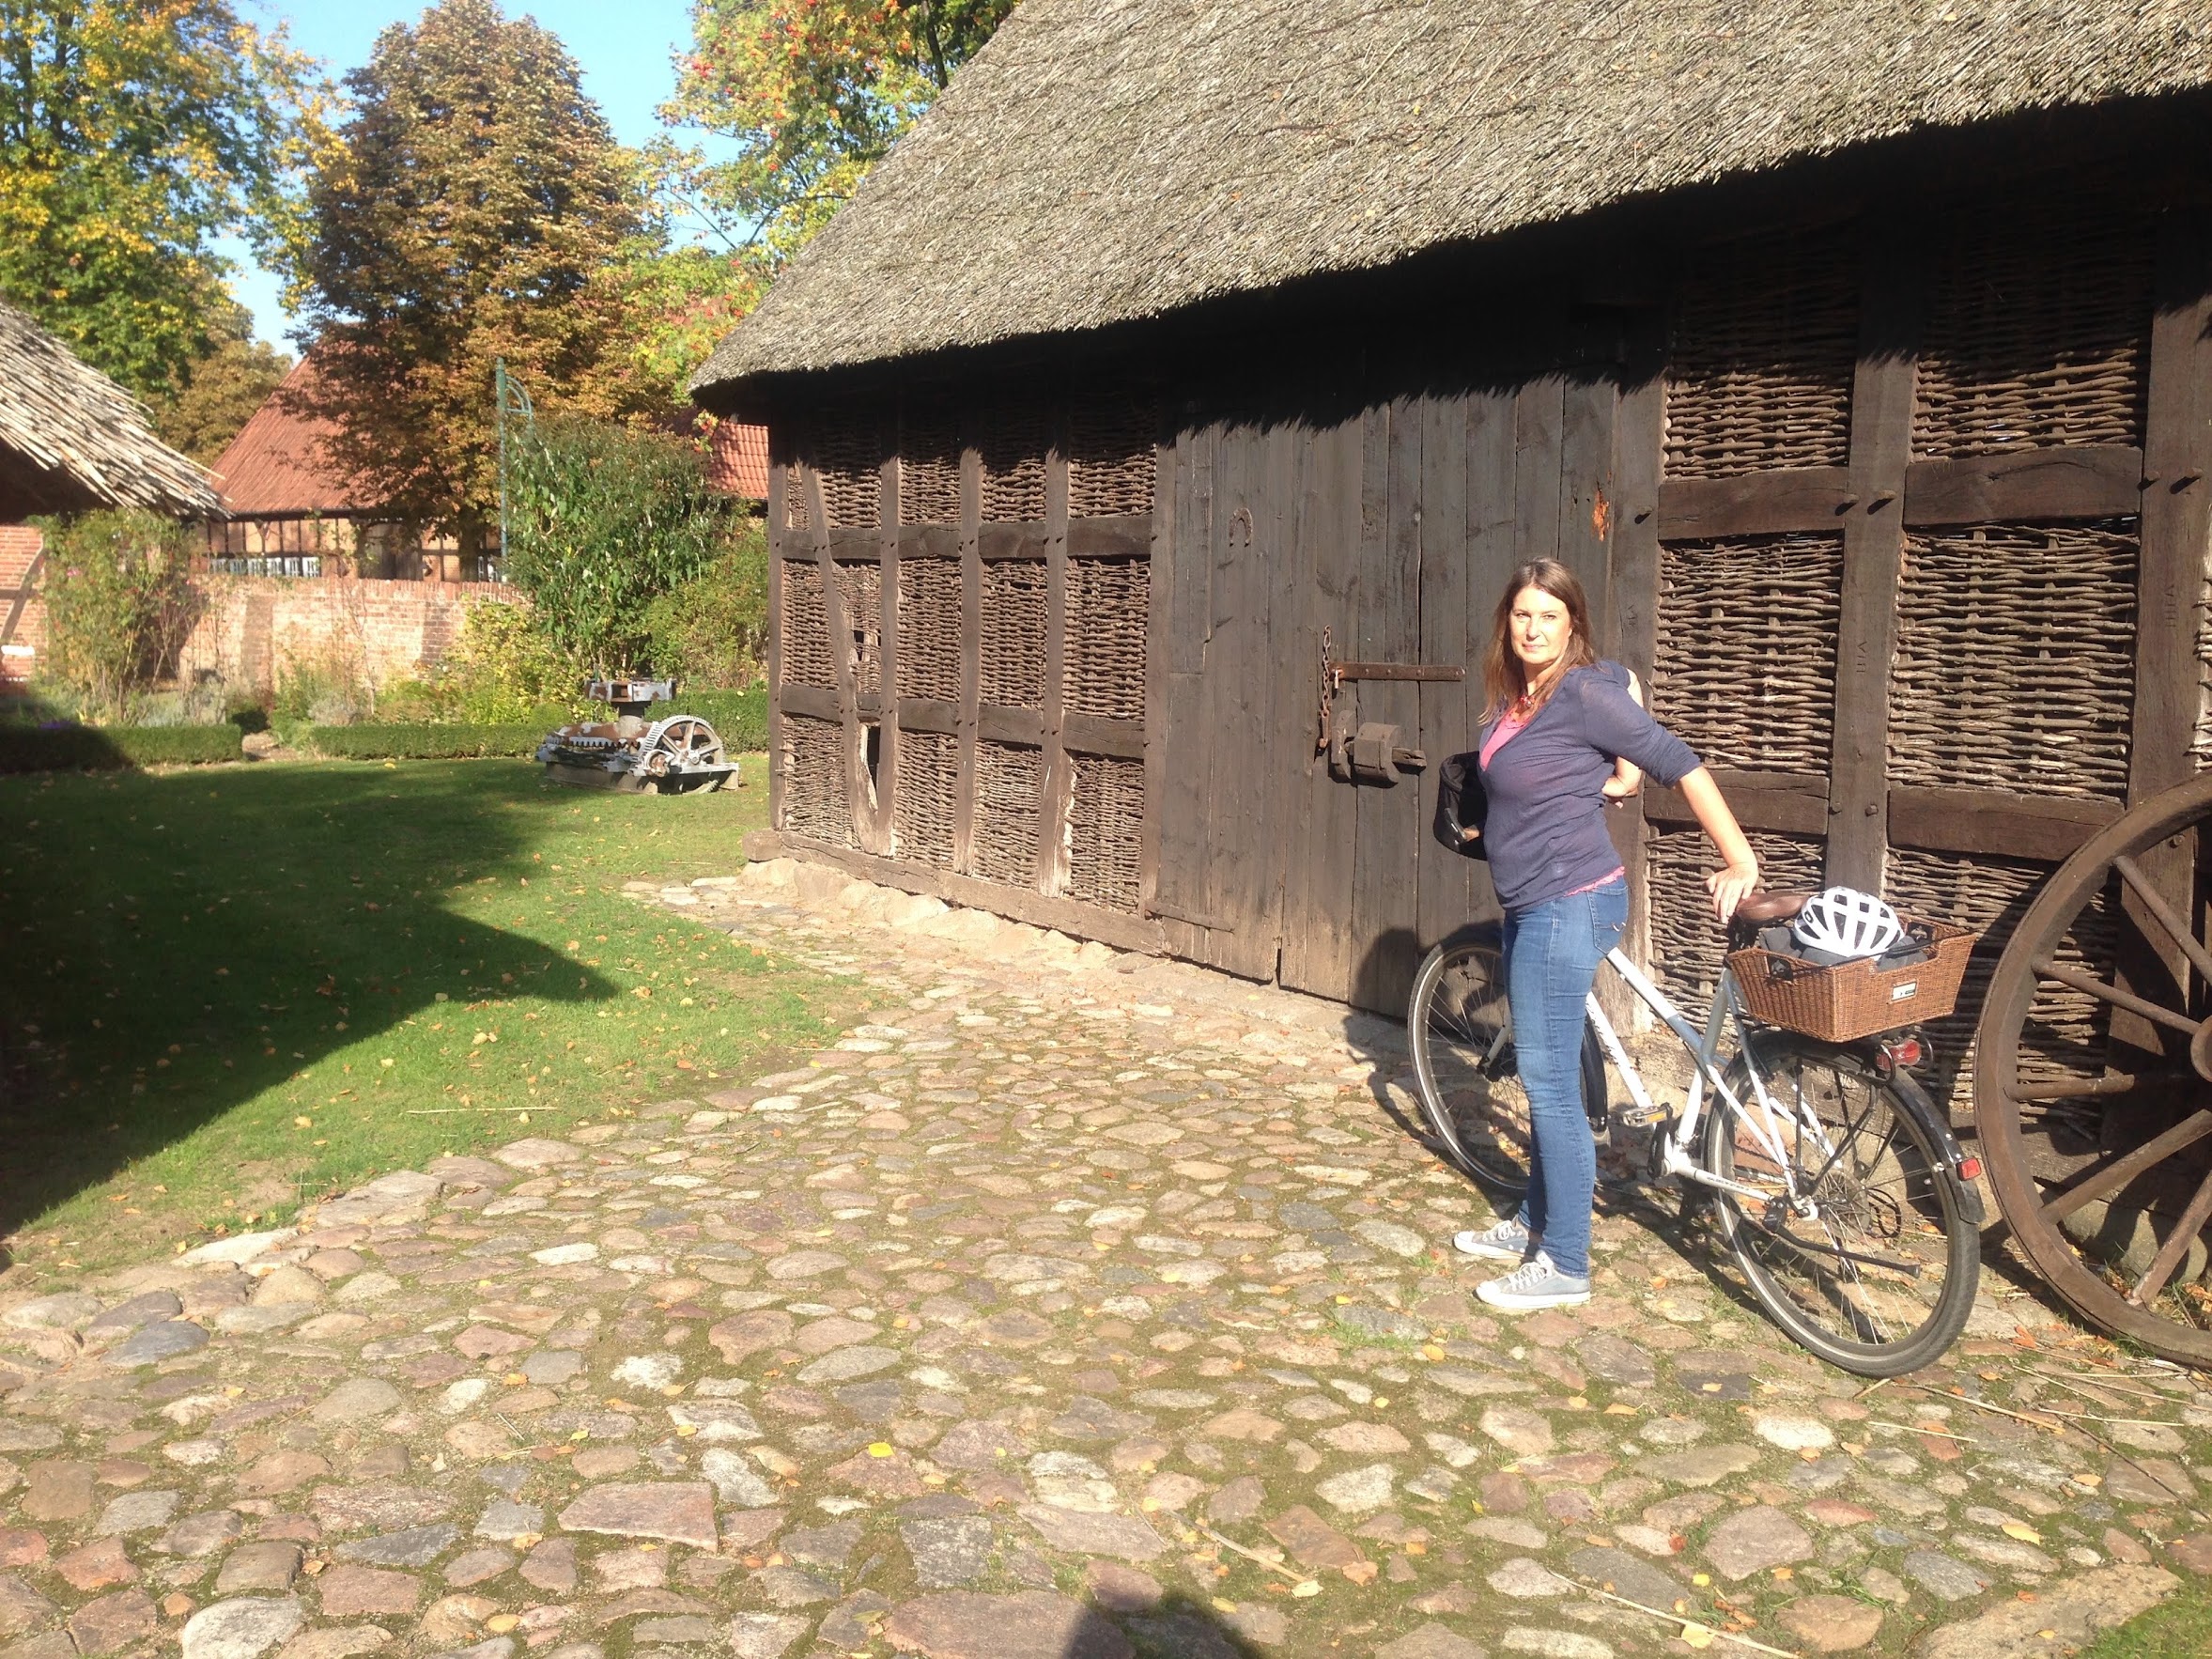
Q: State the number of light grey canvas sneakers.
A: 2